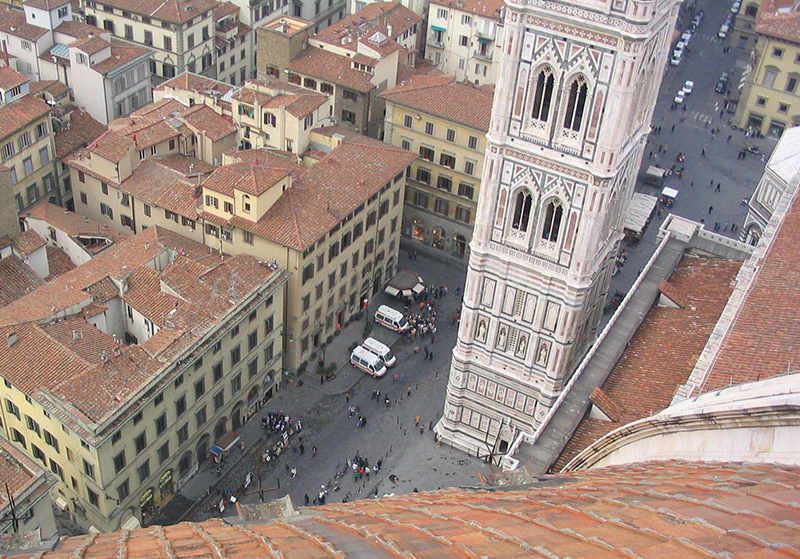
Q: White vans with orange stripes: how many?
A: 3